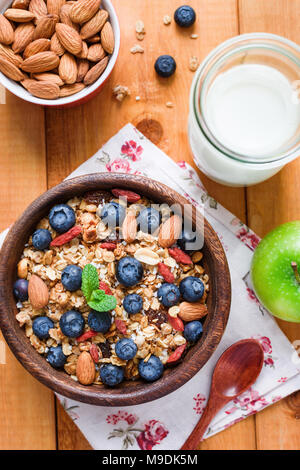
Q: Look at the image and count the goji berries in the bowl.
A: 11